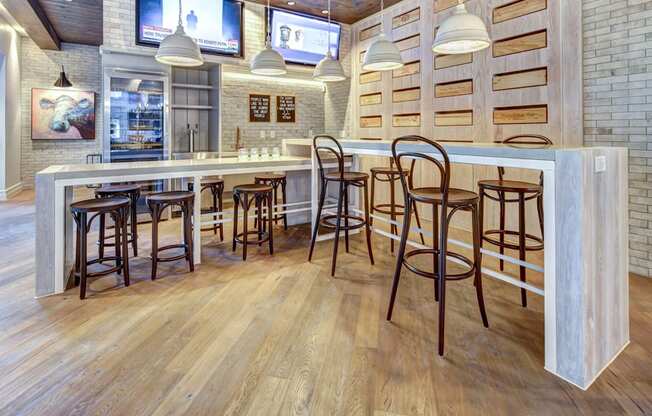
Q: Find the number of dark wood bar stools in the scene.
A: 10